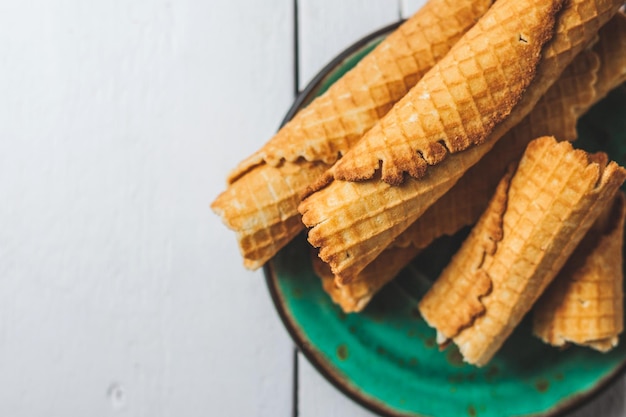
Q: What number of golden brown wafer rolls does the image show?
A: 5